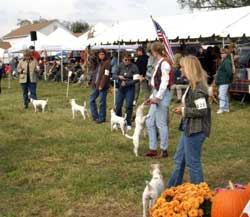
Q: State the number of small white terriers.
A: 5